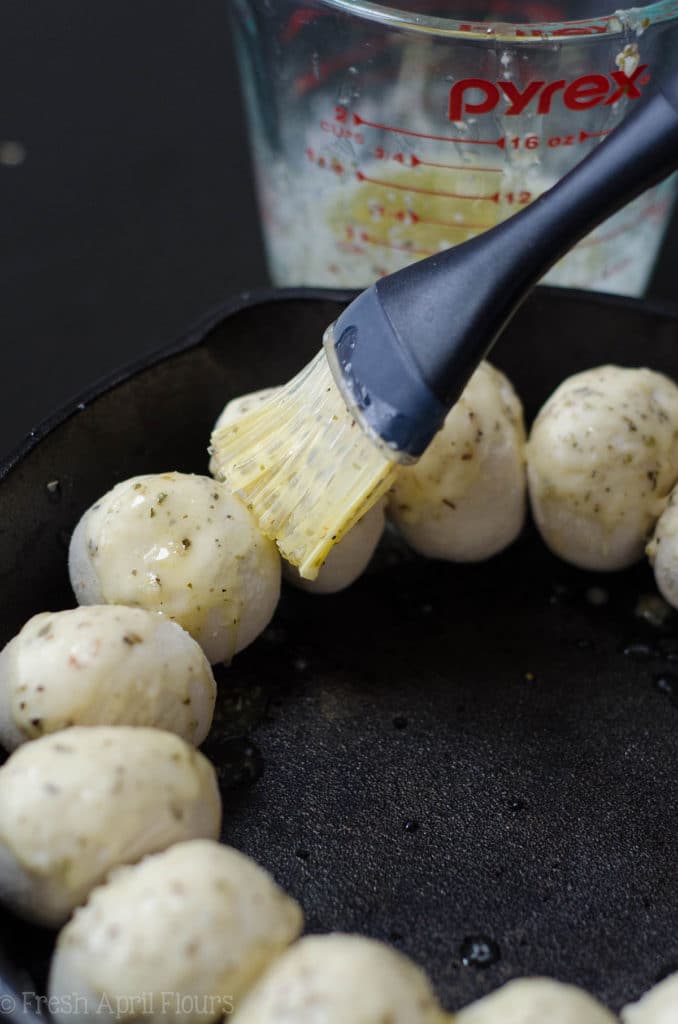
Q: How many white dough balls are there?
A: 11